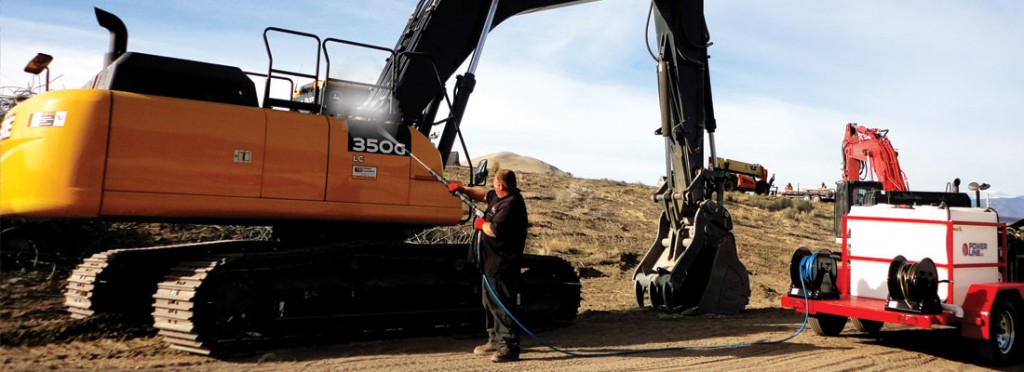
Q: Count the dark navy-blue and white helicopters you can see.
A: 0